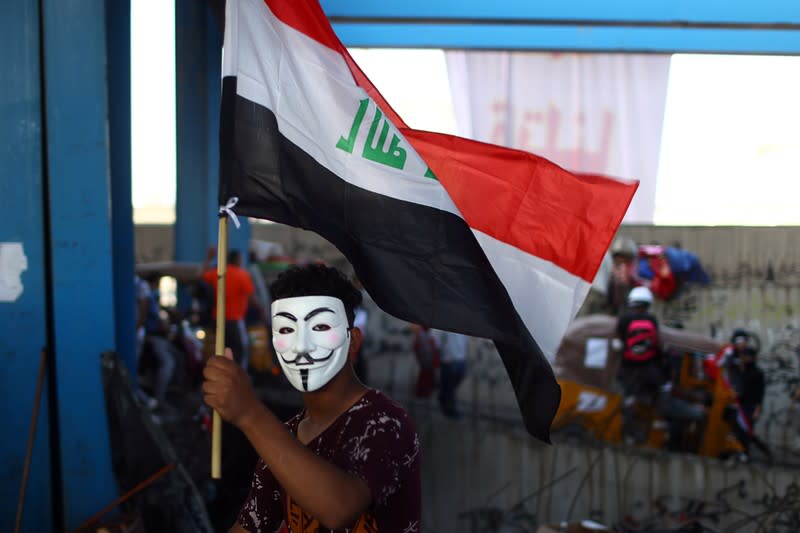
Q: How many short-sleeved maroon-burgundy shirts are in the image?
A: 1